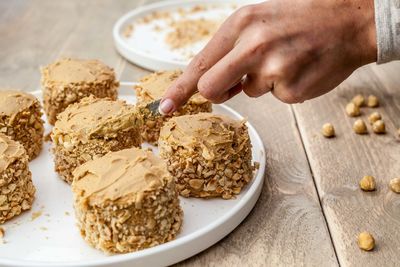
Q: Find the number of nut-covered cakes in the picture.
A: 7